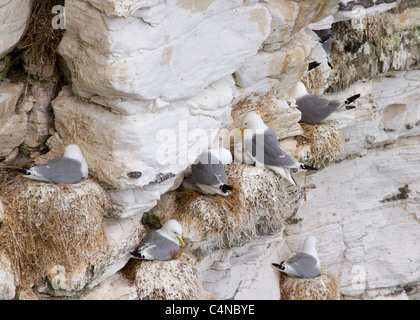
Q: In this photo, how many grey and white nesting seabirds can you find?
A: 6